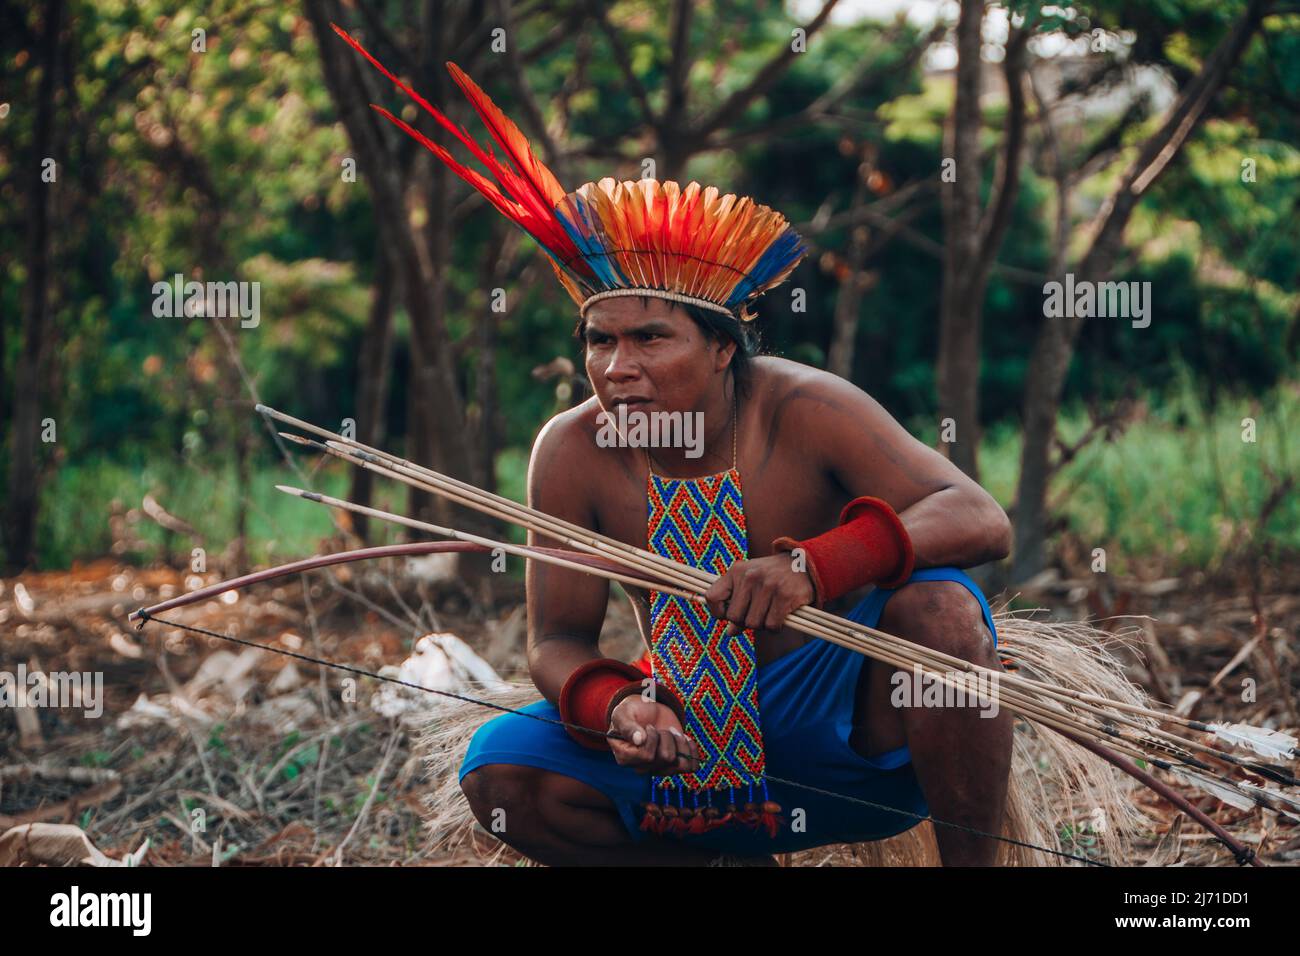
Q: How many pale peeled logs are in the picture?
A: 0